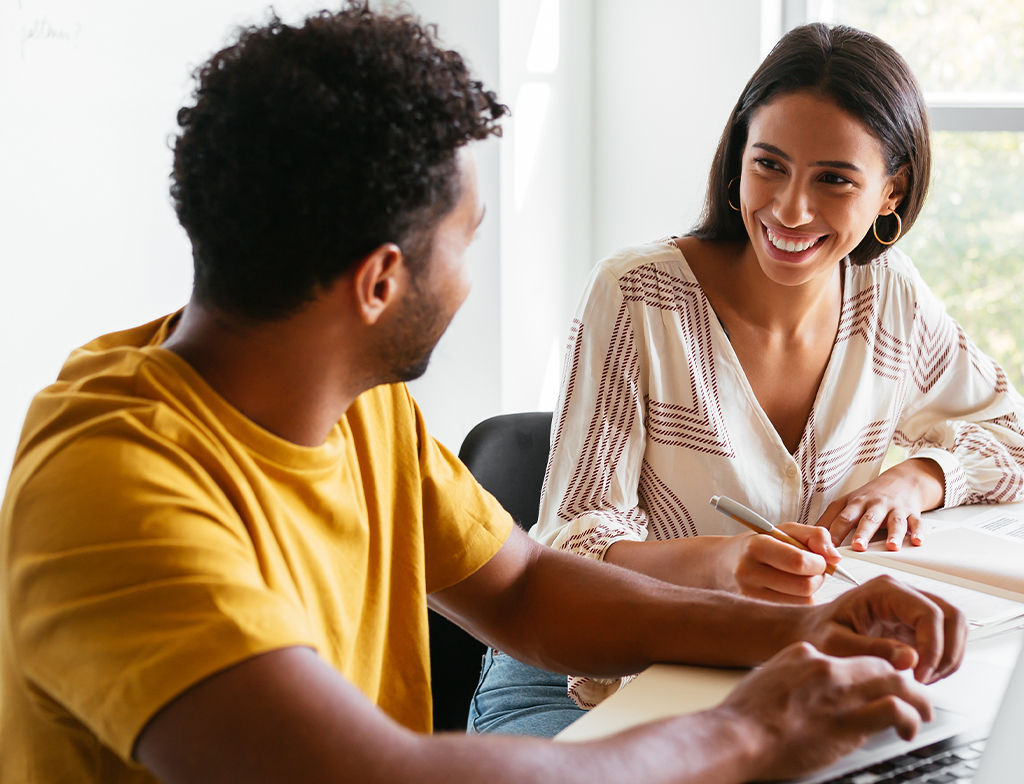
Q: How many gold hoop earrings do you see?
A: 2